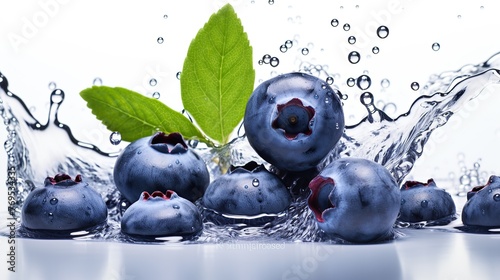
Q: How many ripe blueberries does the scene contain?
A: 8